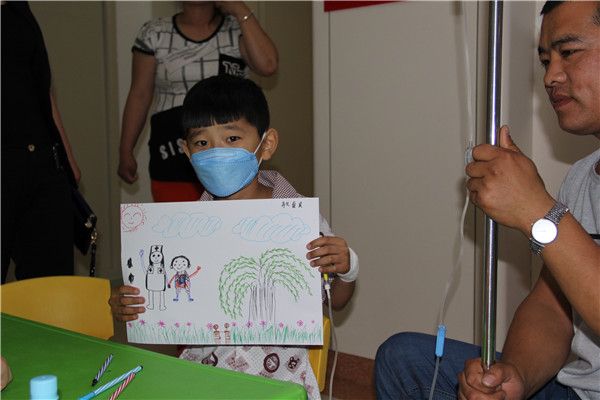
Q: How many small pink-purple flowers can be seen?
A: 12